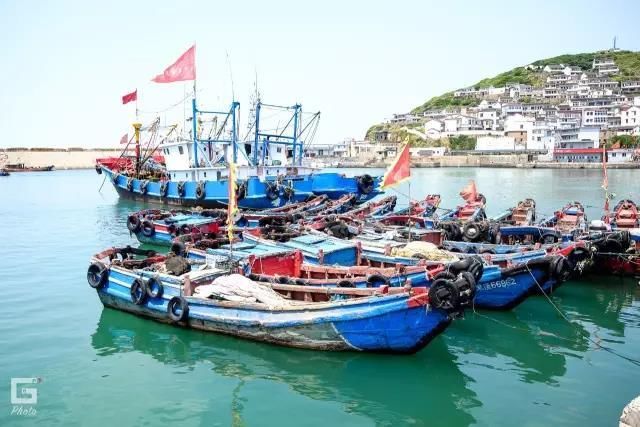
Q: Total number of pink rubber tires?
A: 0